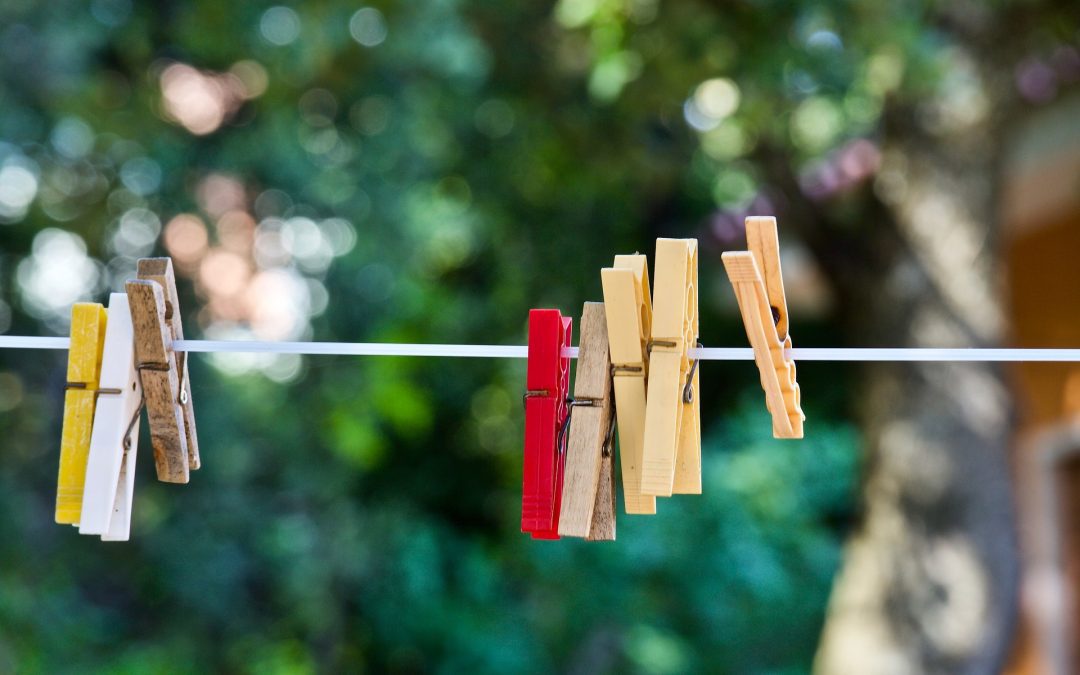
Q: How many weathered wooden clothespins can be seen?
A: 2